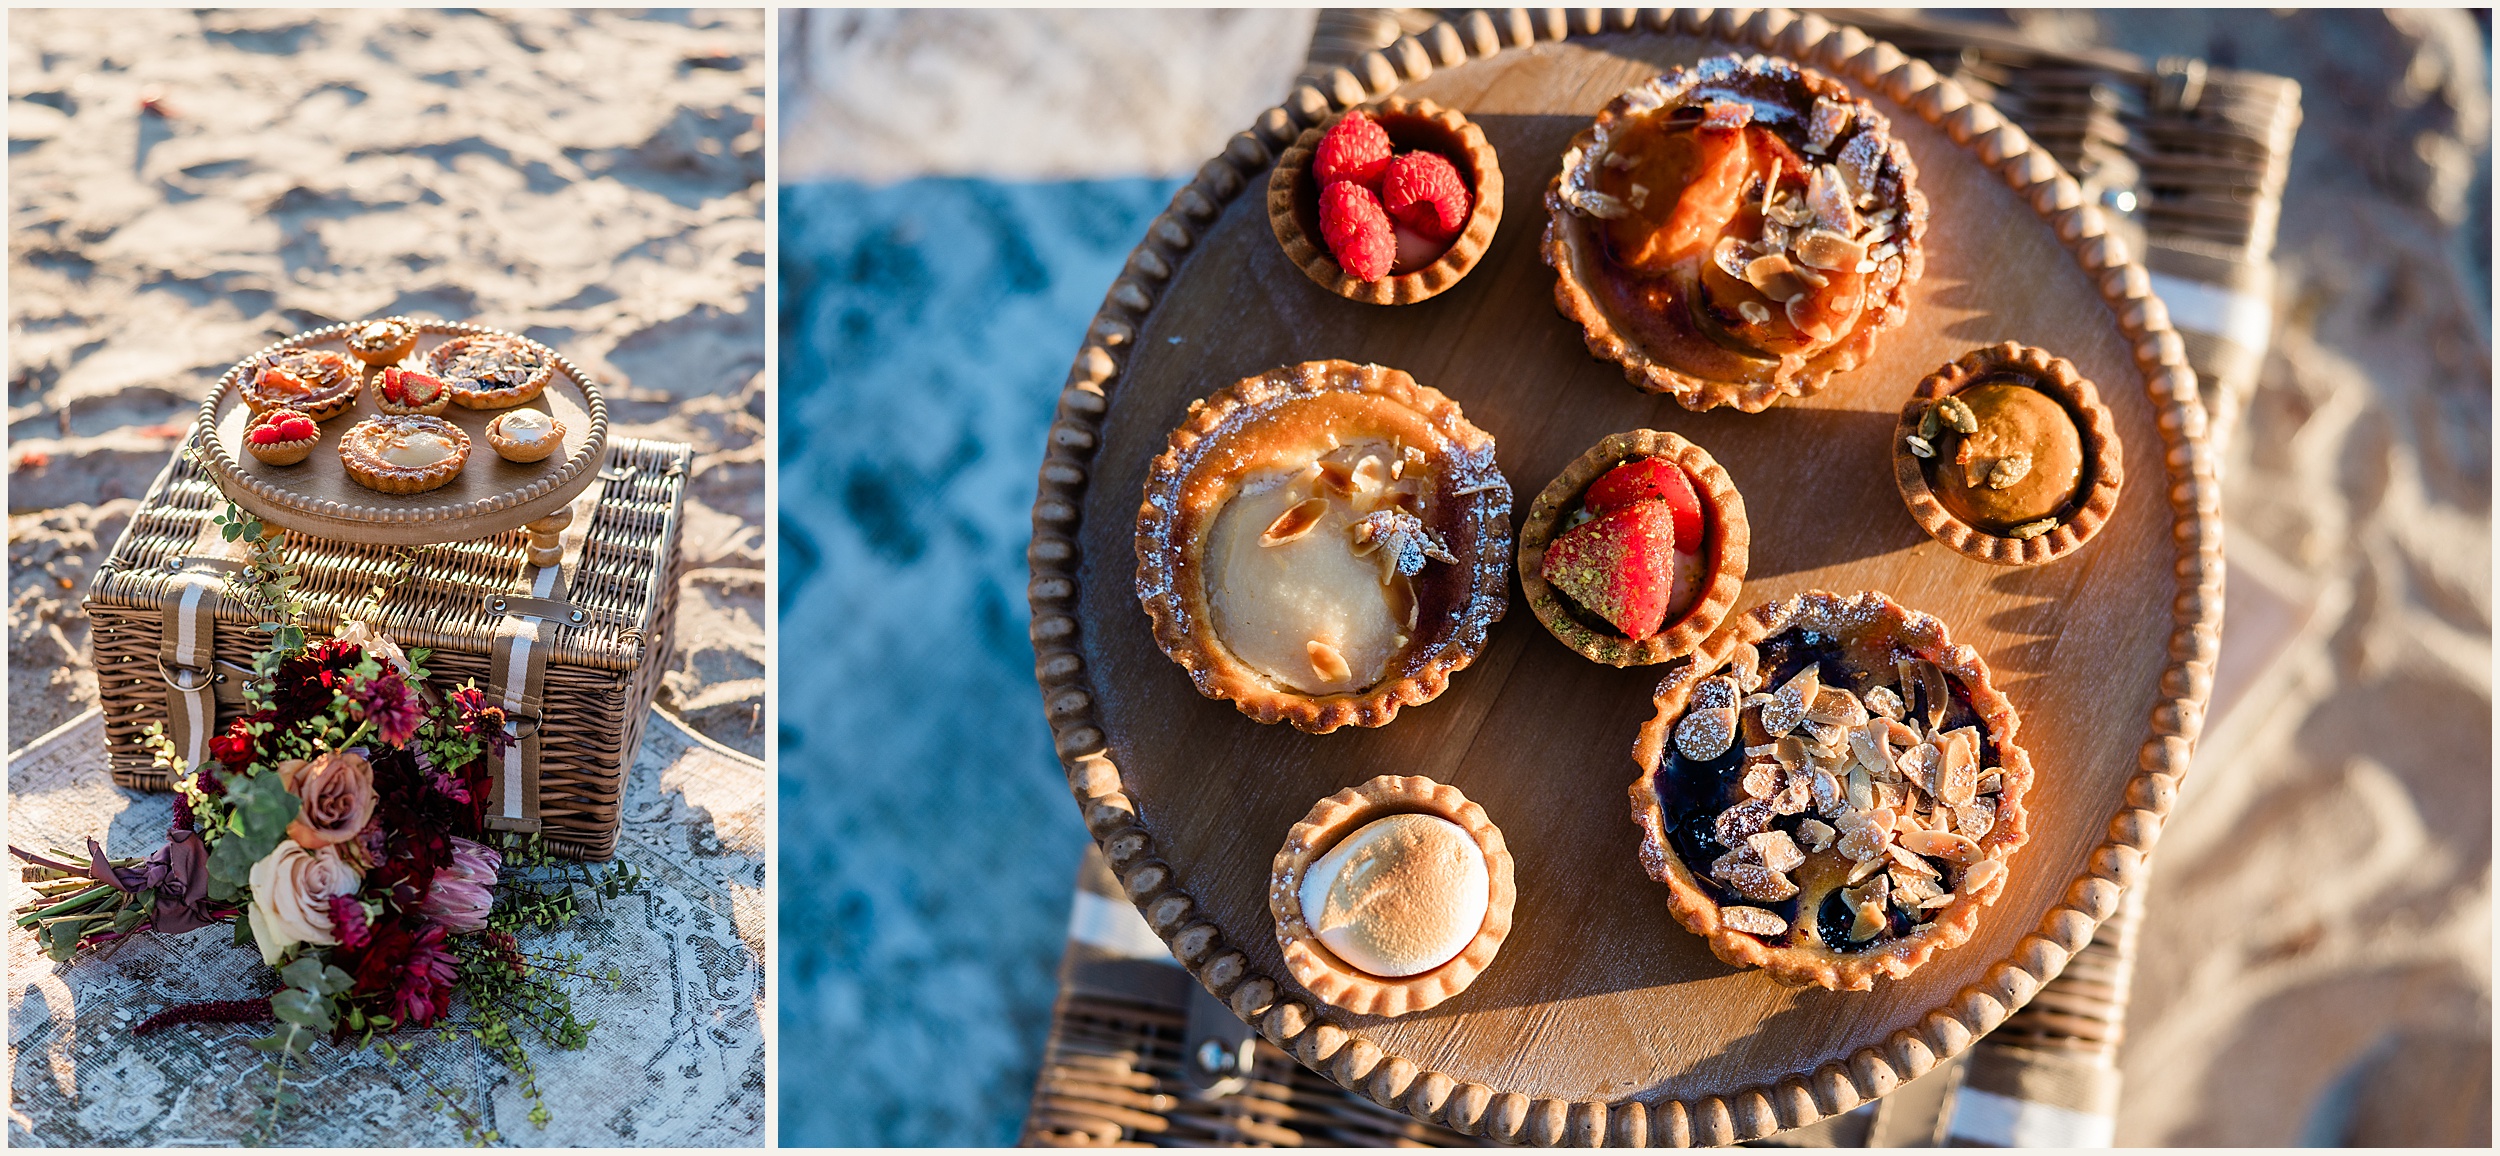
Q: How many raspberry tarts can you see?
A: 2